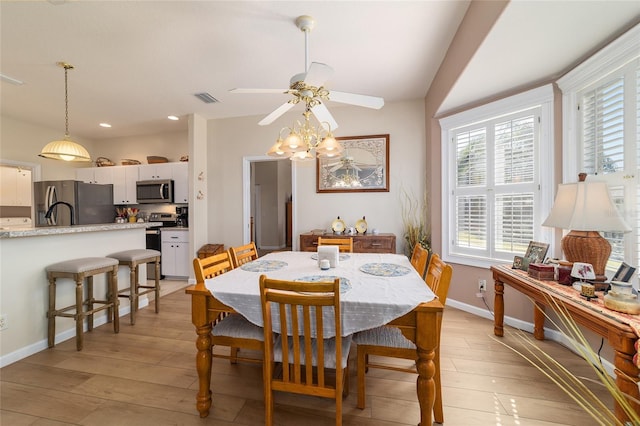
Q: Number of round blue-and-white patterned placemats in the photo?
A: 4